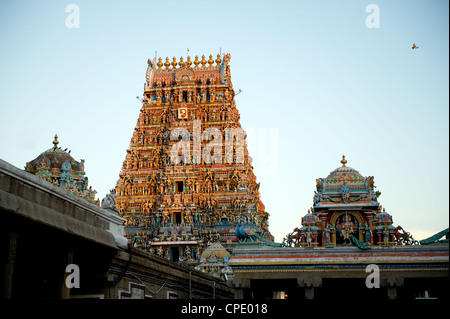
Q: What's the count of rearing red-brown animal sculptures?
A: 2